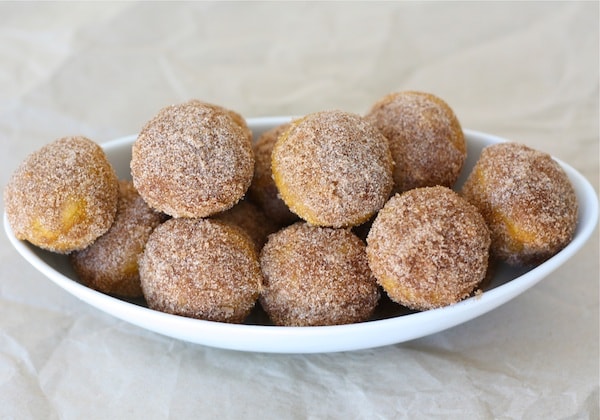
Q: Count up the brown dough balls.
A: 11